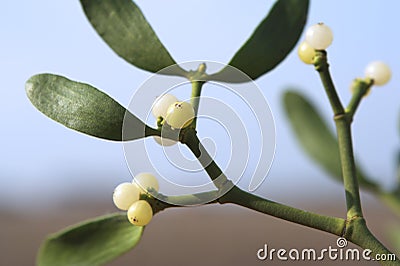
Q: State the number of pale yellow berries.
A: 9